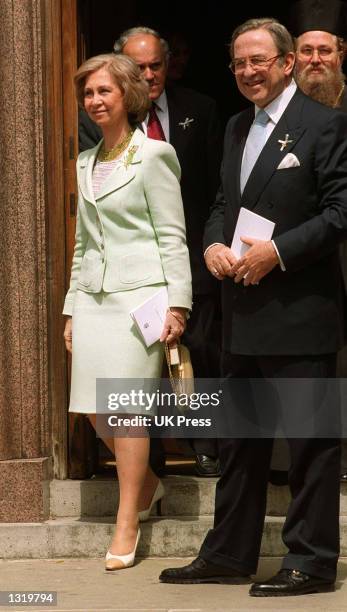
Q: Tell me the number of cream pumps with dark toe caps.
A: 2